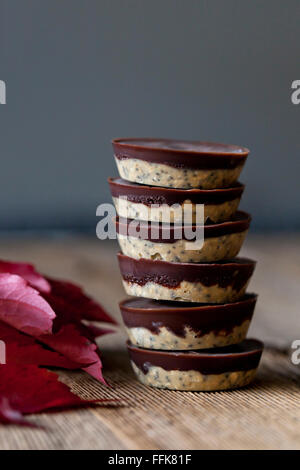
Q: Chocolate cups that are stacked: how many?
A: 6